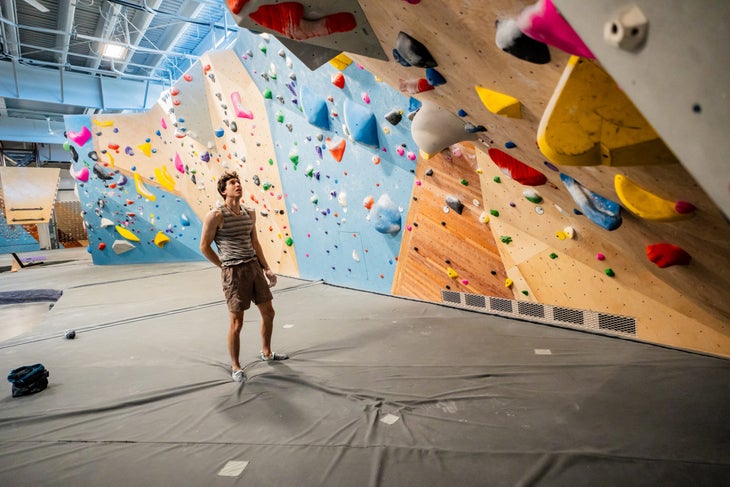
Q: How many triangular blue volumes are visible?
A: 2